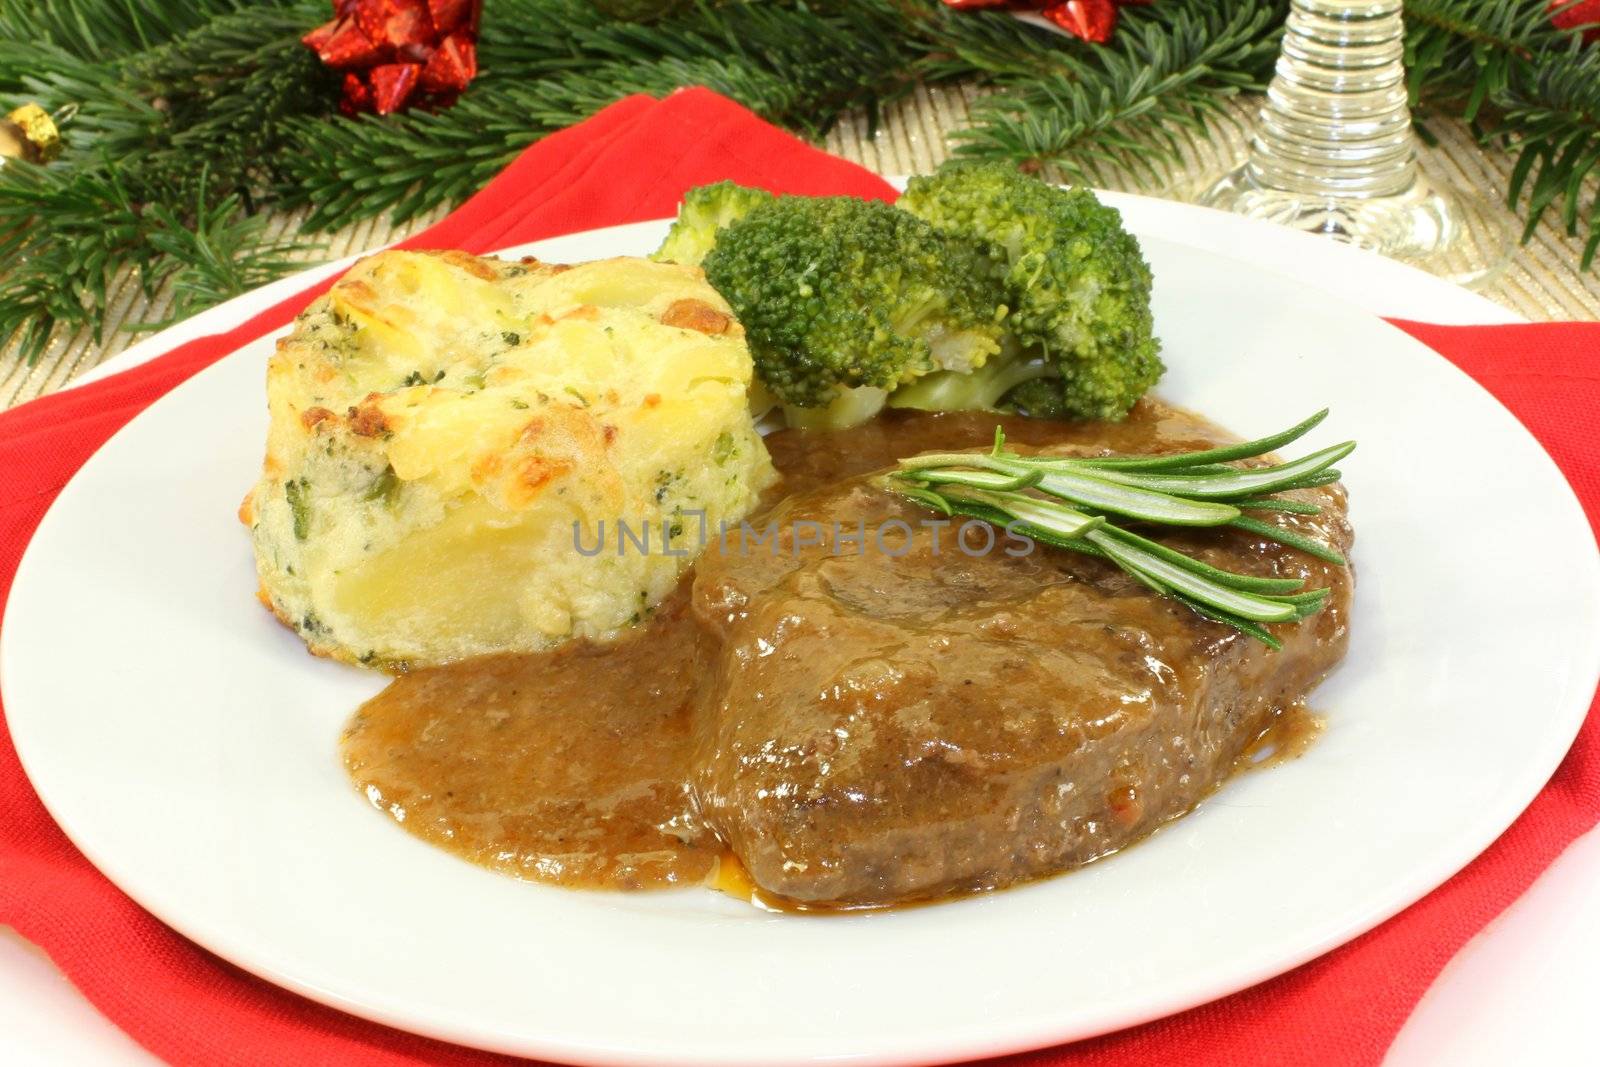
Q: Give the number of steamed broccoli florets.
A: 3